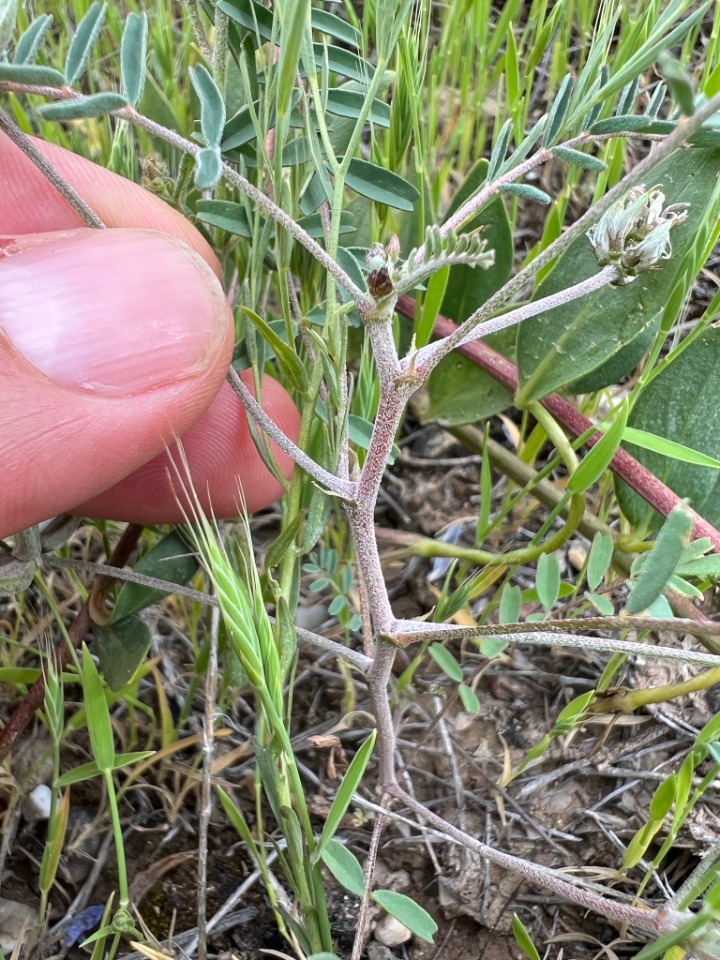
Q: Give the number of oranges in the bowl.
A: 0